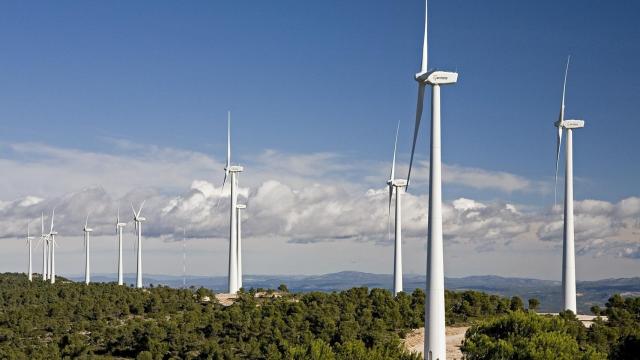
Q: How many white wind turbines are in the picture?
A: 12